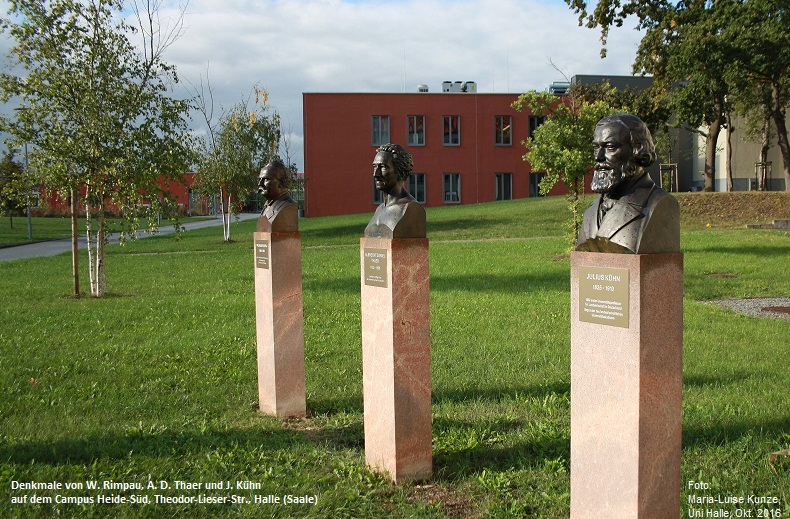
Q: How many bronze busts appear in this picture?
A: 3